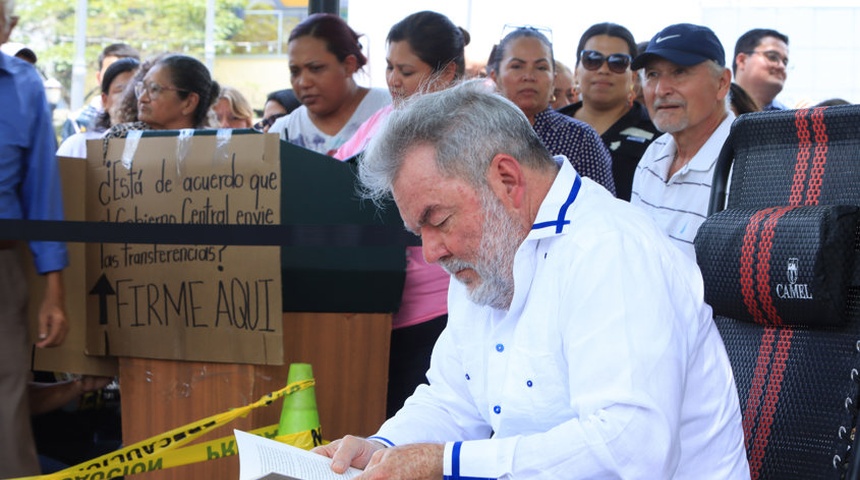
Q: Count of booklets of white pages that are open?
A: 1